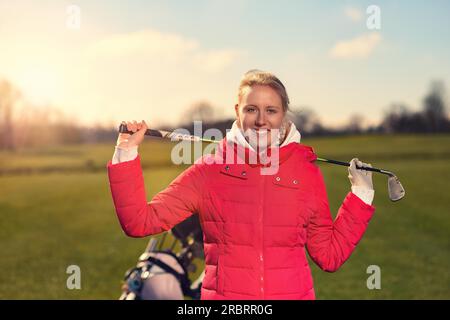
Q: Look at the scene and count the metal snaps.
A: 4